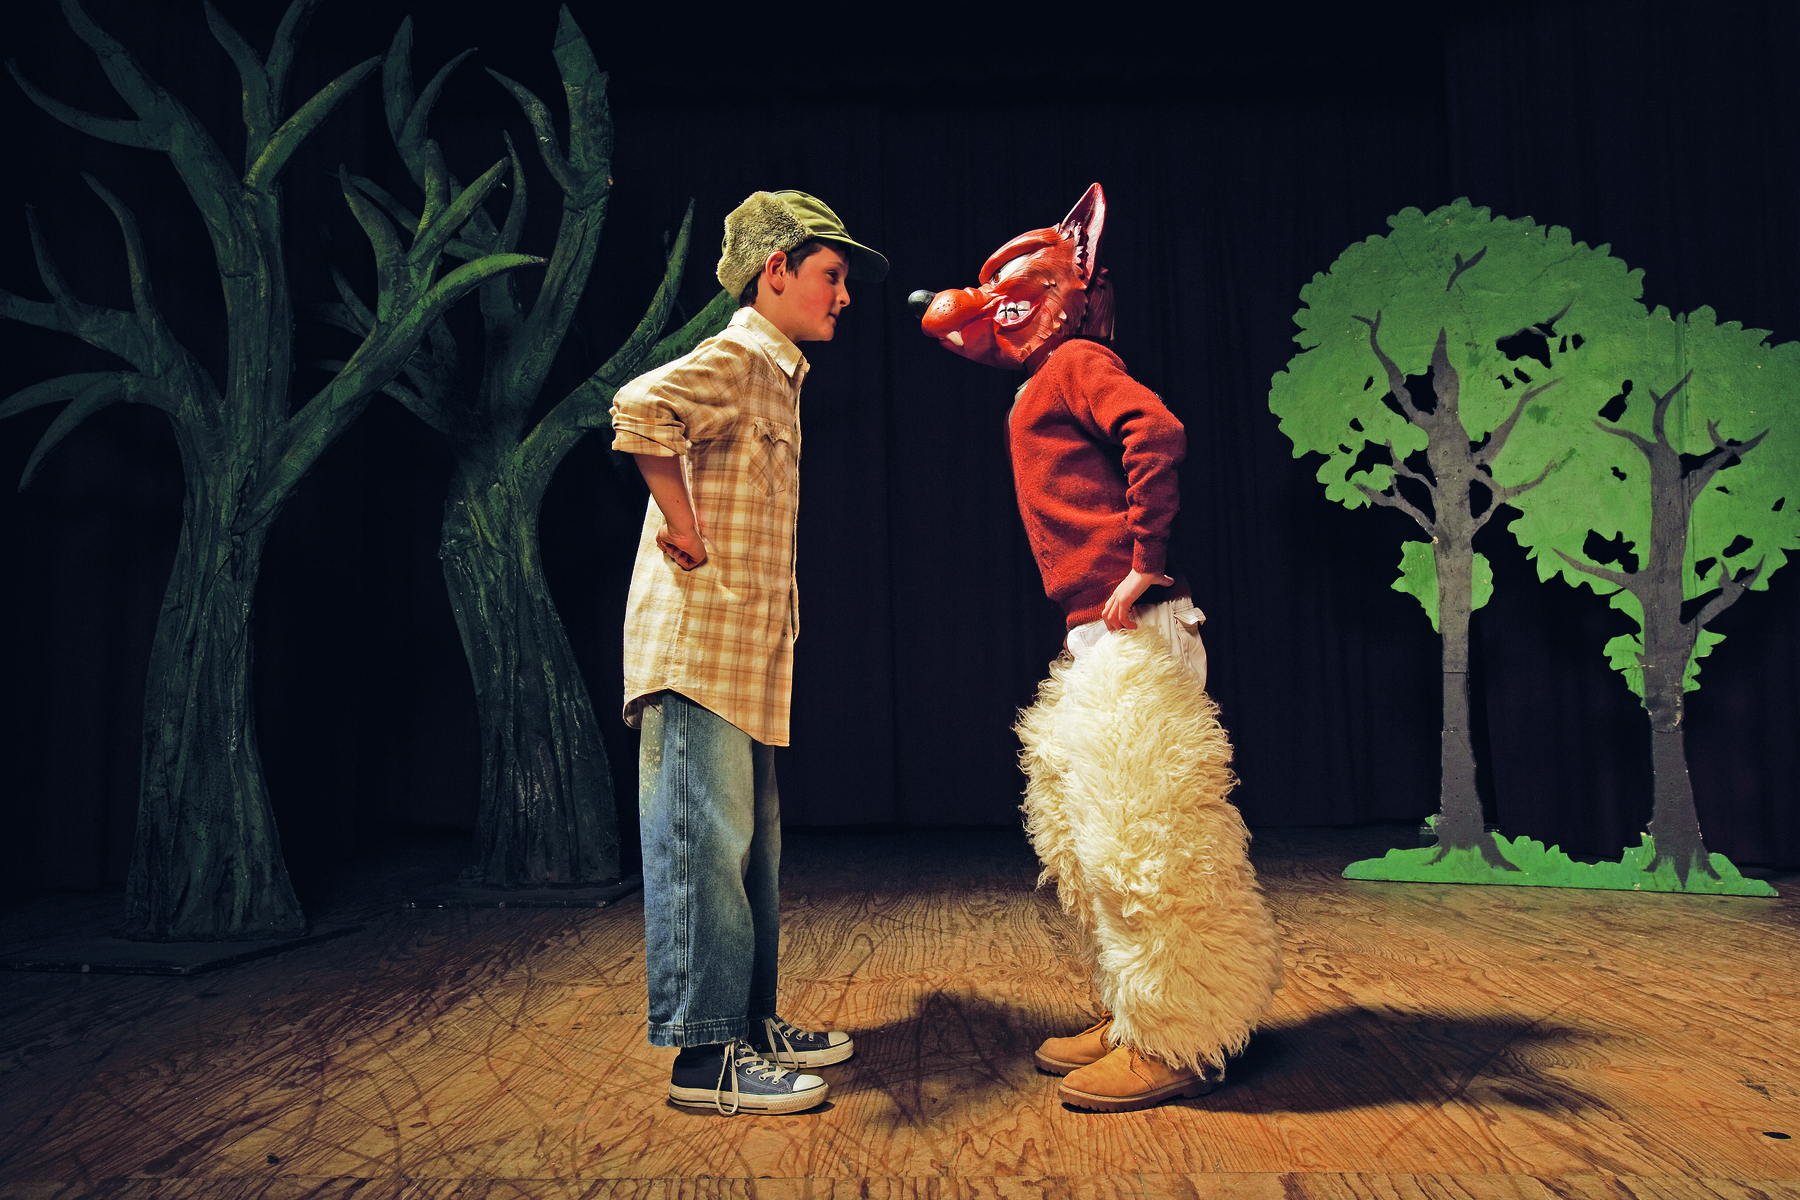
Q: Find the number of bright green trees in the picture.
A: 2